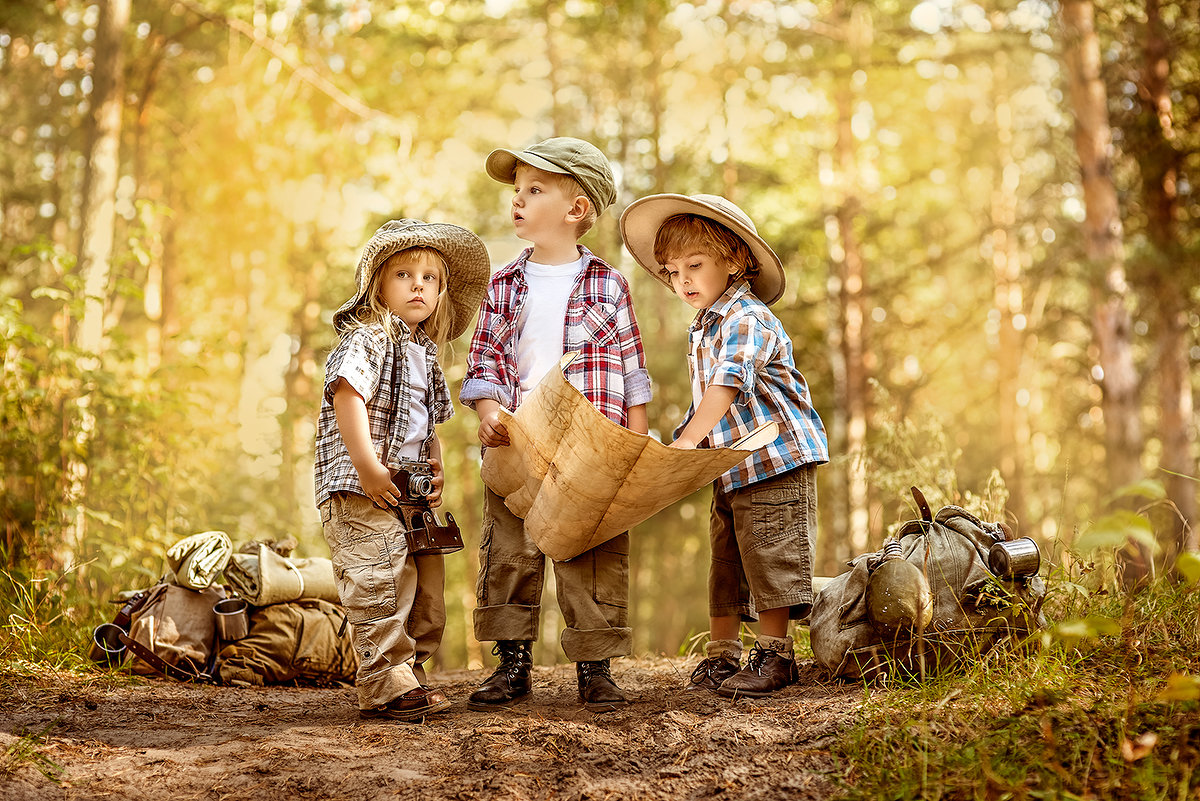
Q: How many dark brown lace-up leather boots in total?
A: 4